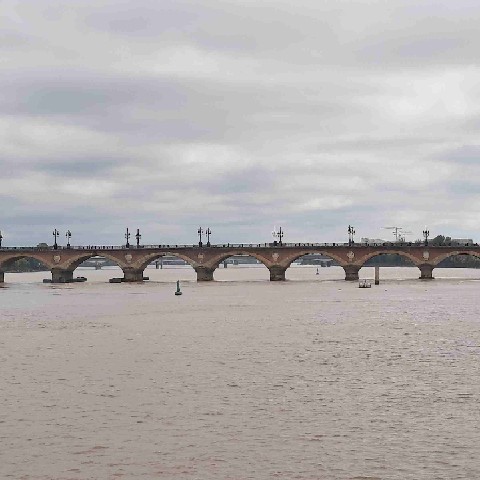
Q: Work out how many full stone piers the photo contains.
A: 6